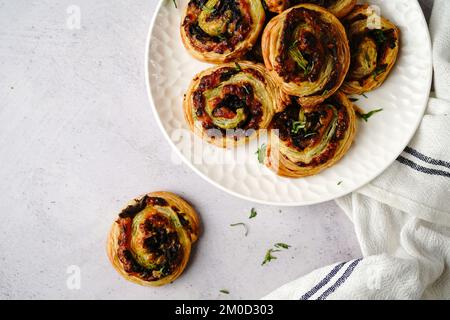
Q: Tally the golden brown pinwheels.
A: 7